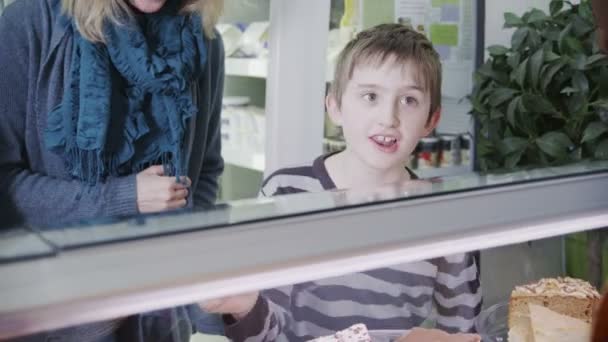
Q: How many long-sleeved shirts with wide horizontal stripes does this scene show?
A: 1